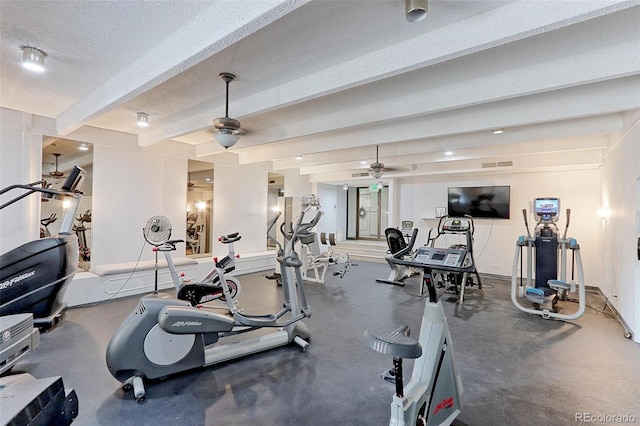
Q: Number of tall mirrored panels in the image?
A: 3